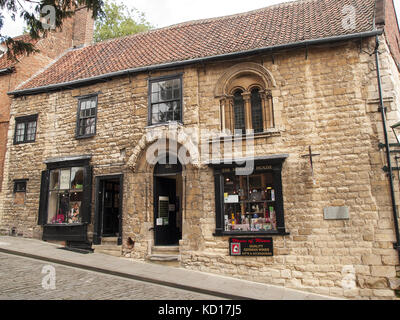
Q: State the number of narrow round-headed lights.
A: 2